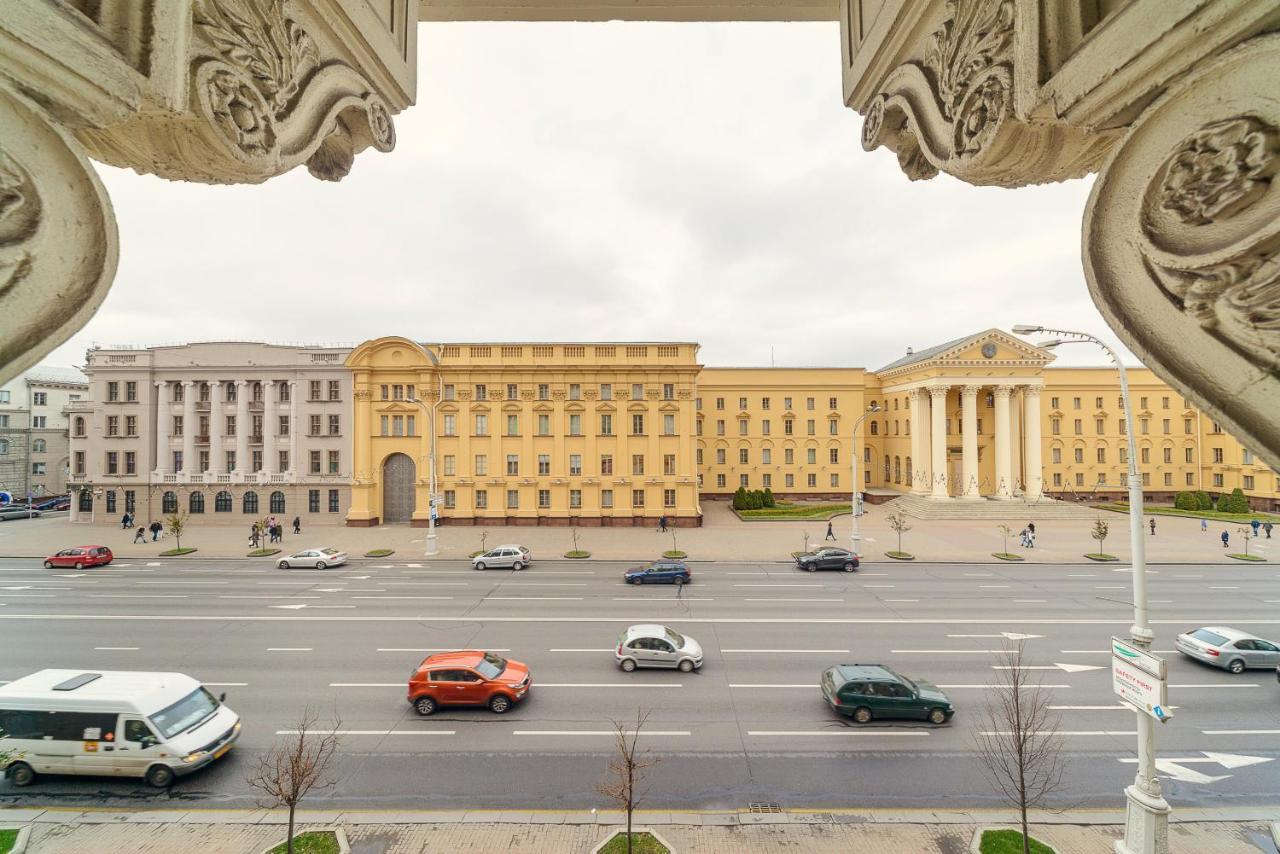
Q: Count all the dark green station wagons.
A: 1